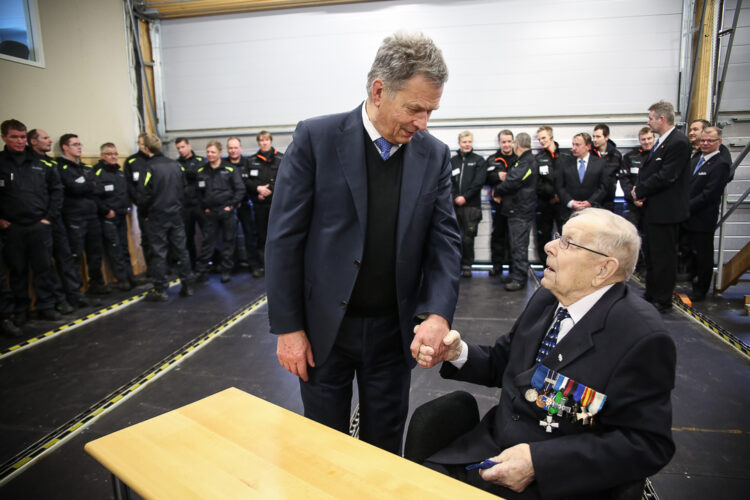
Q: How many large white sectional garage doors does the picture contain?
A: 2